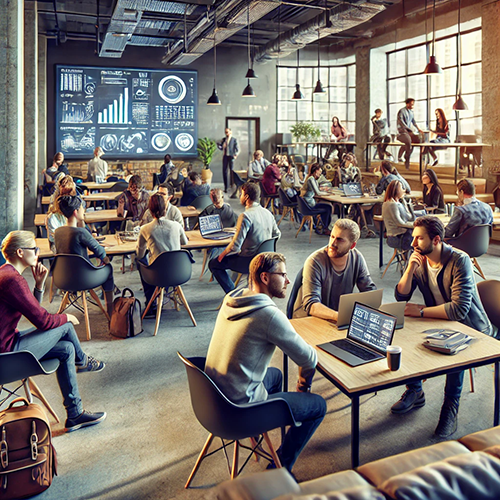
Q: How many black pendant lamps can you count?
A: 7